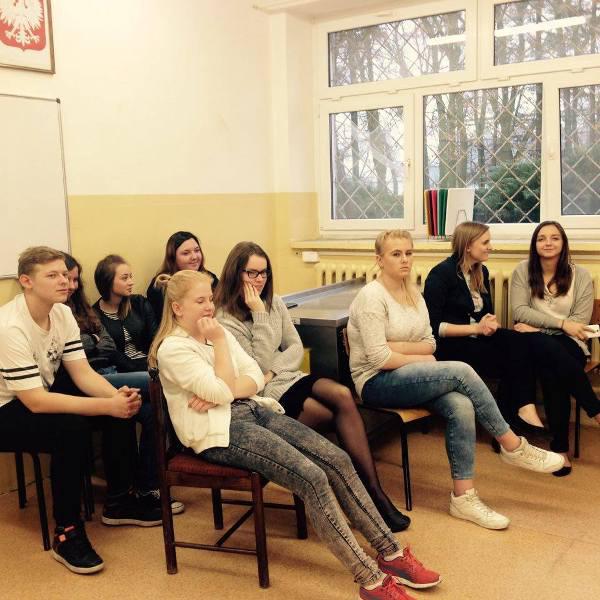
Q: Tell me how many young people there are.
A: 9